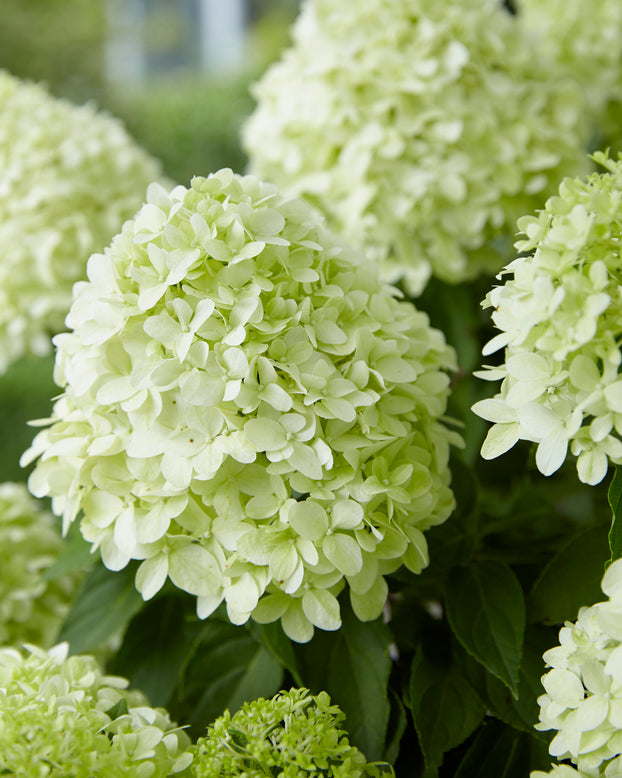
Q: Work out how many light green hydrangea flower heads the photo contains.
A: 9